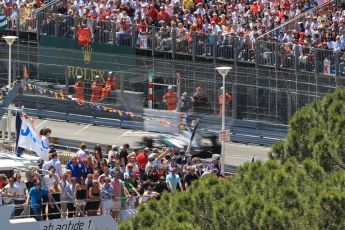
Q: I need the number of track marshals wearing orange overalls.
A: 5